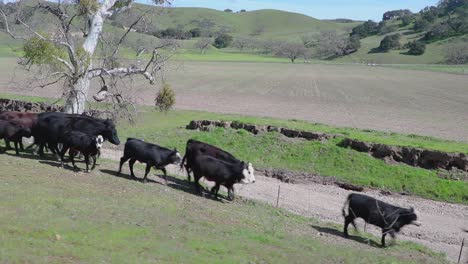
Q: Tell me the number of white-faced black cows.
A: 3